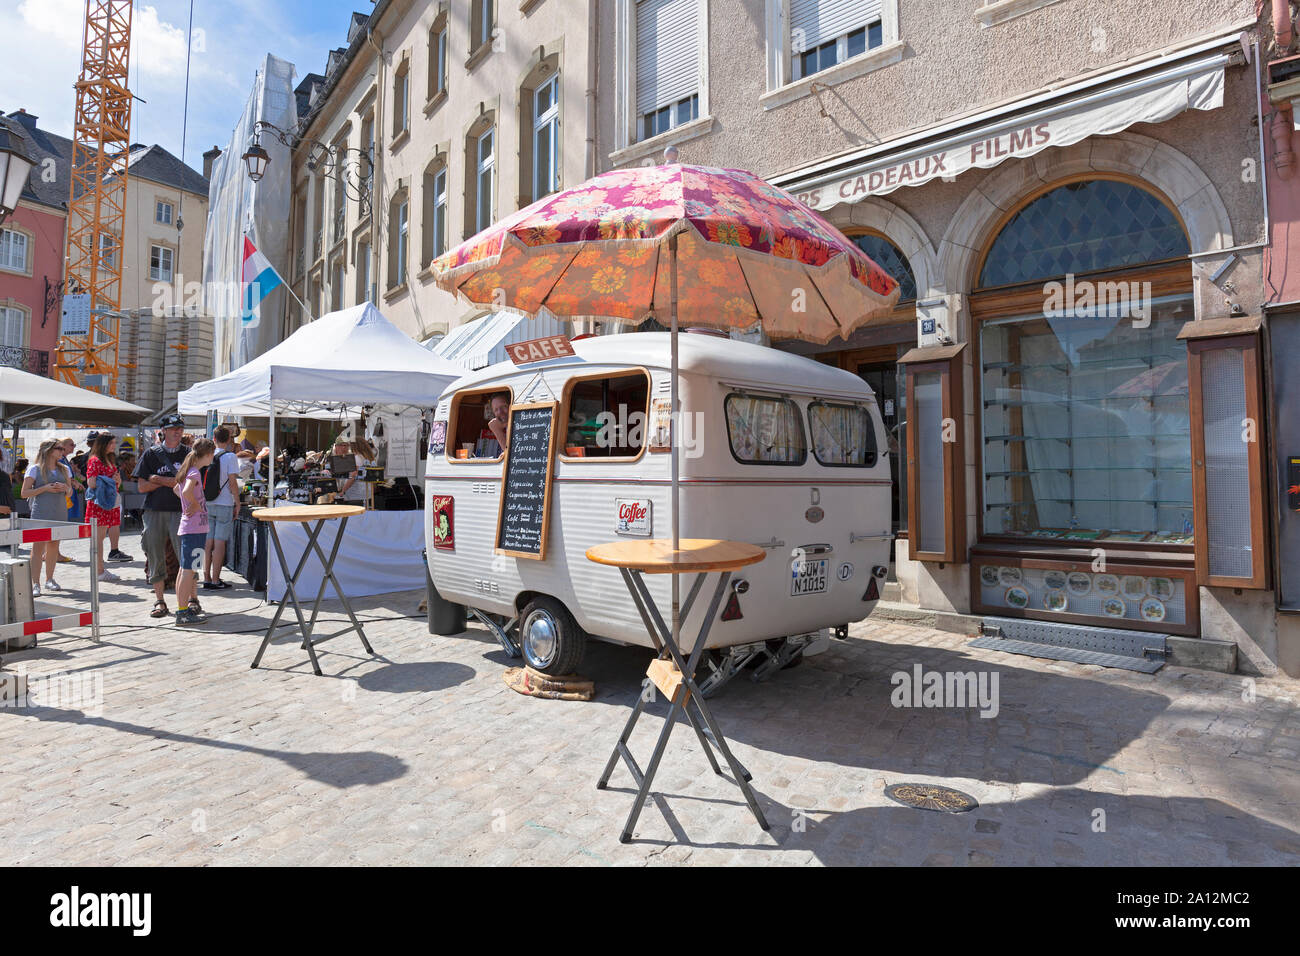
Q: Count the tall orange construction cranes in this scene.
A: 1